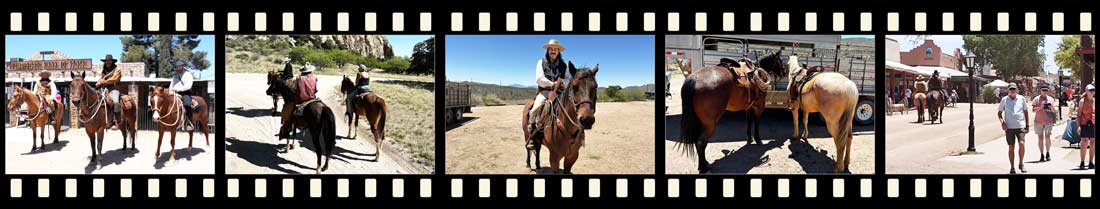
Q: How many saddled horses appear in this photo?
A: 11